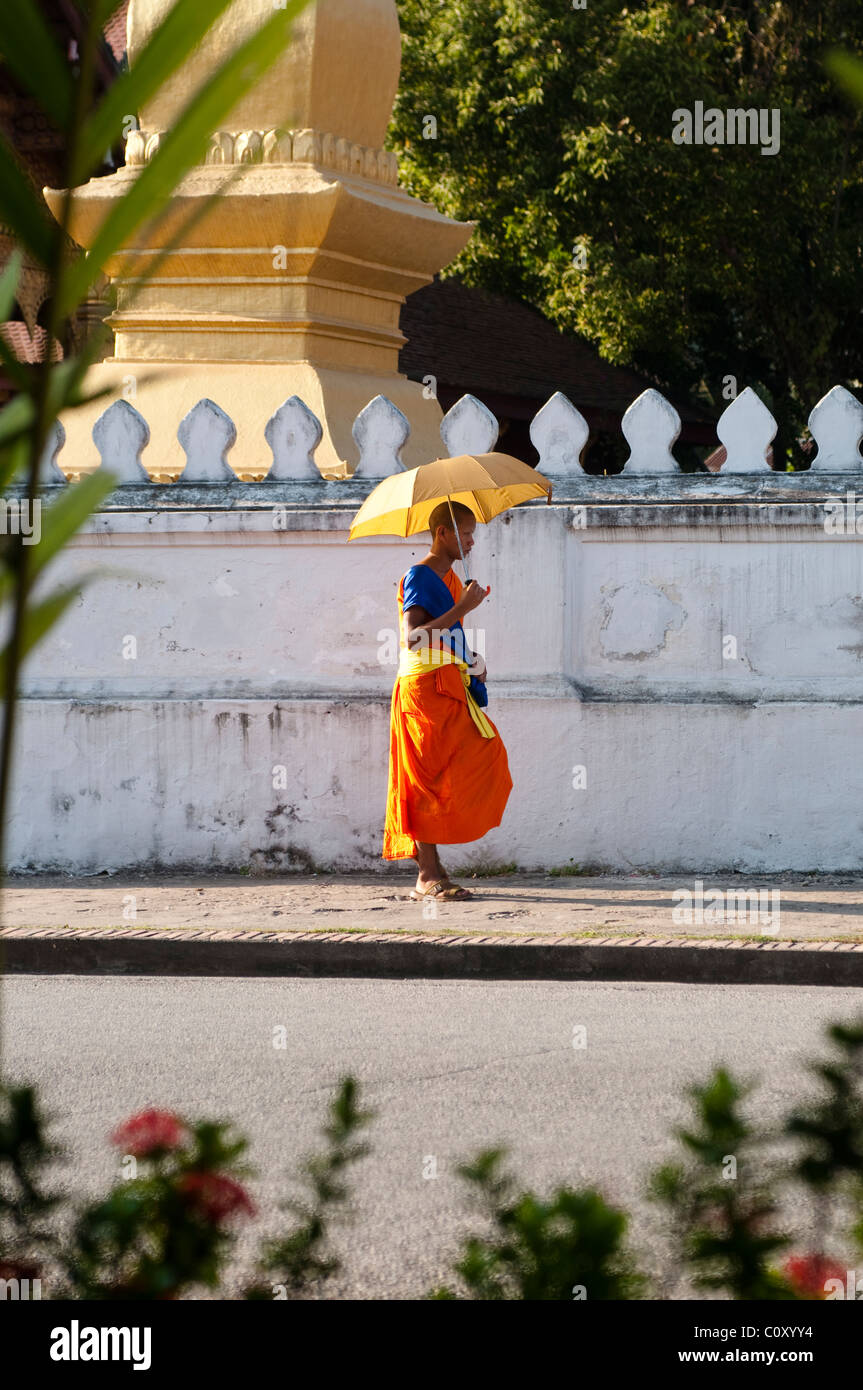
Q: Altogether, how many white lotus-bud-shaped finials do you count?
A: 10